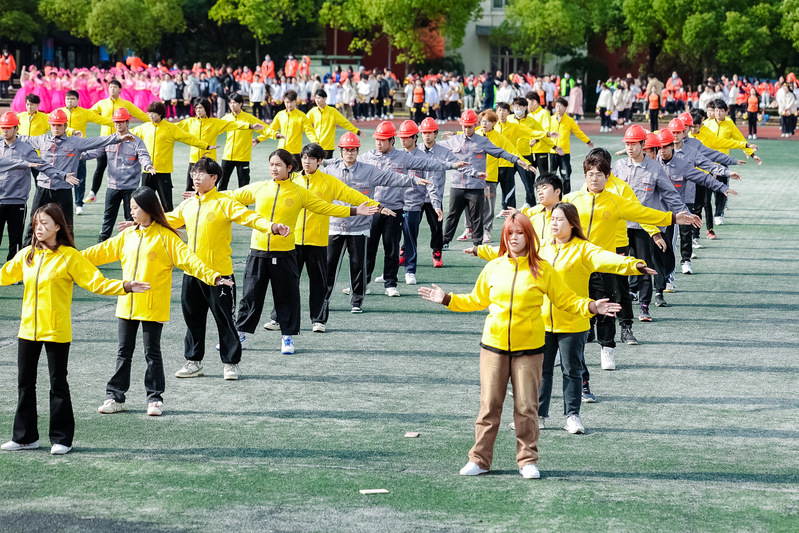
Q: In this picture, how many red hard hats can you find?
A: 13